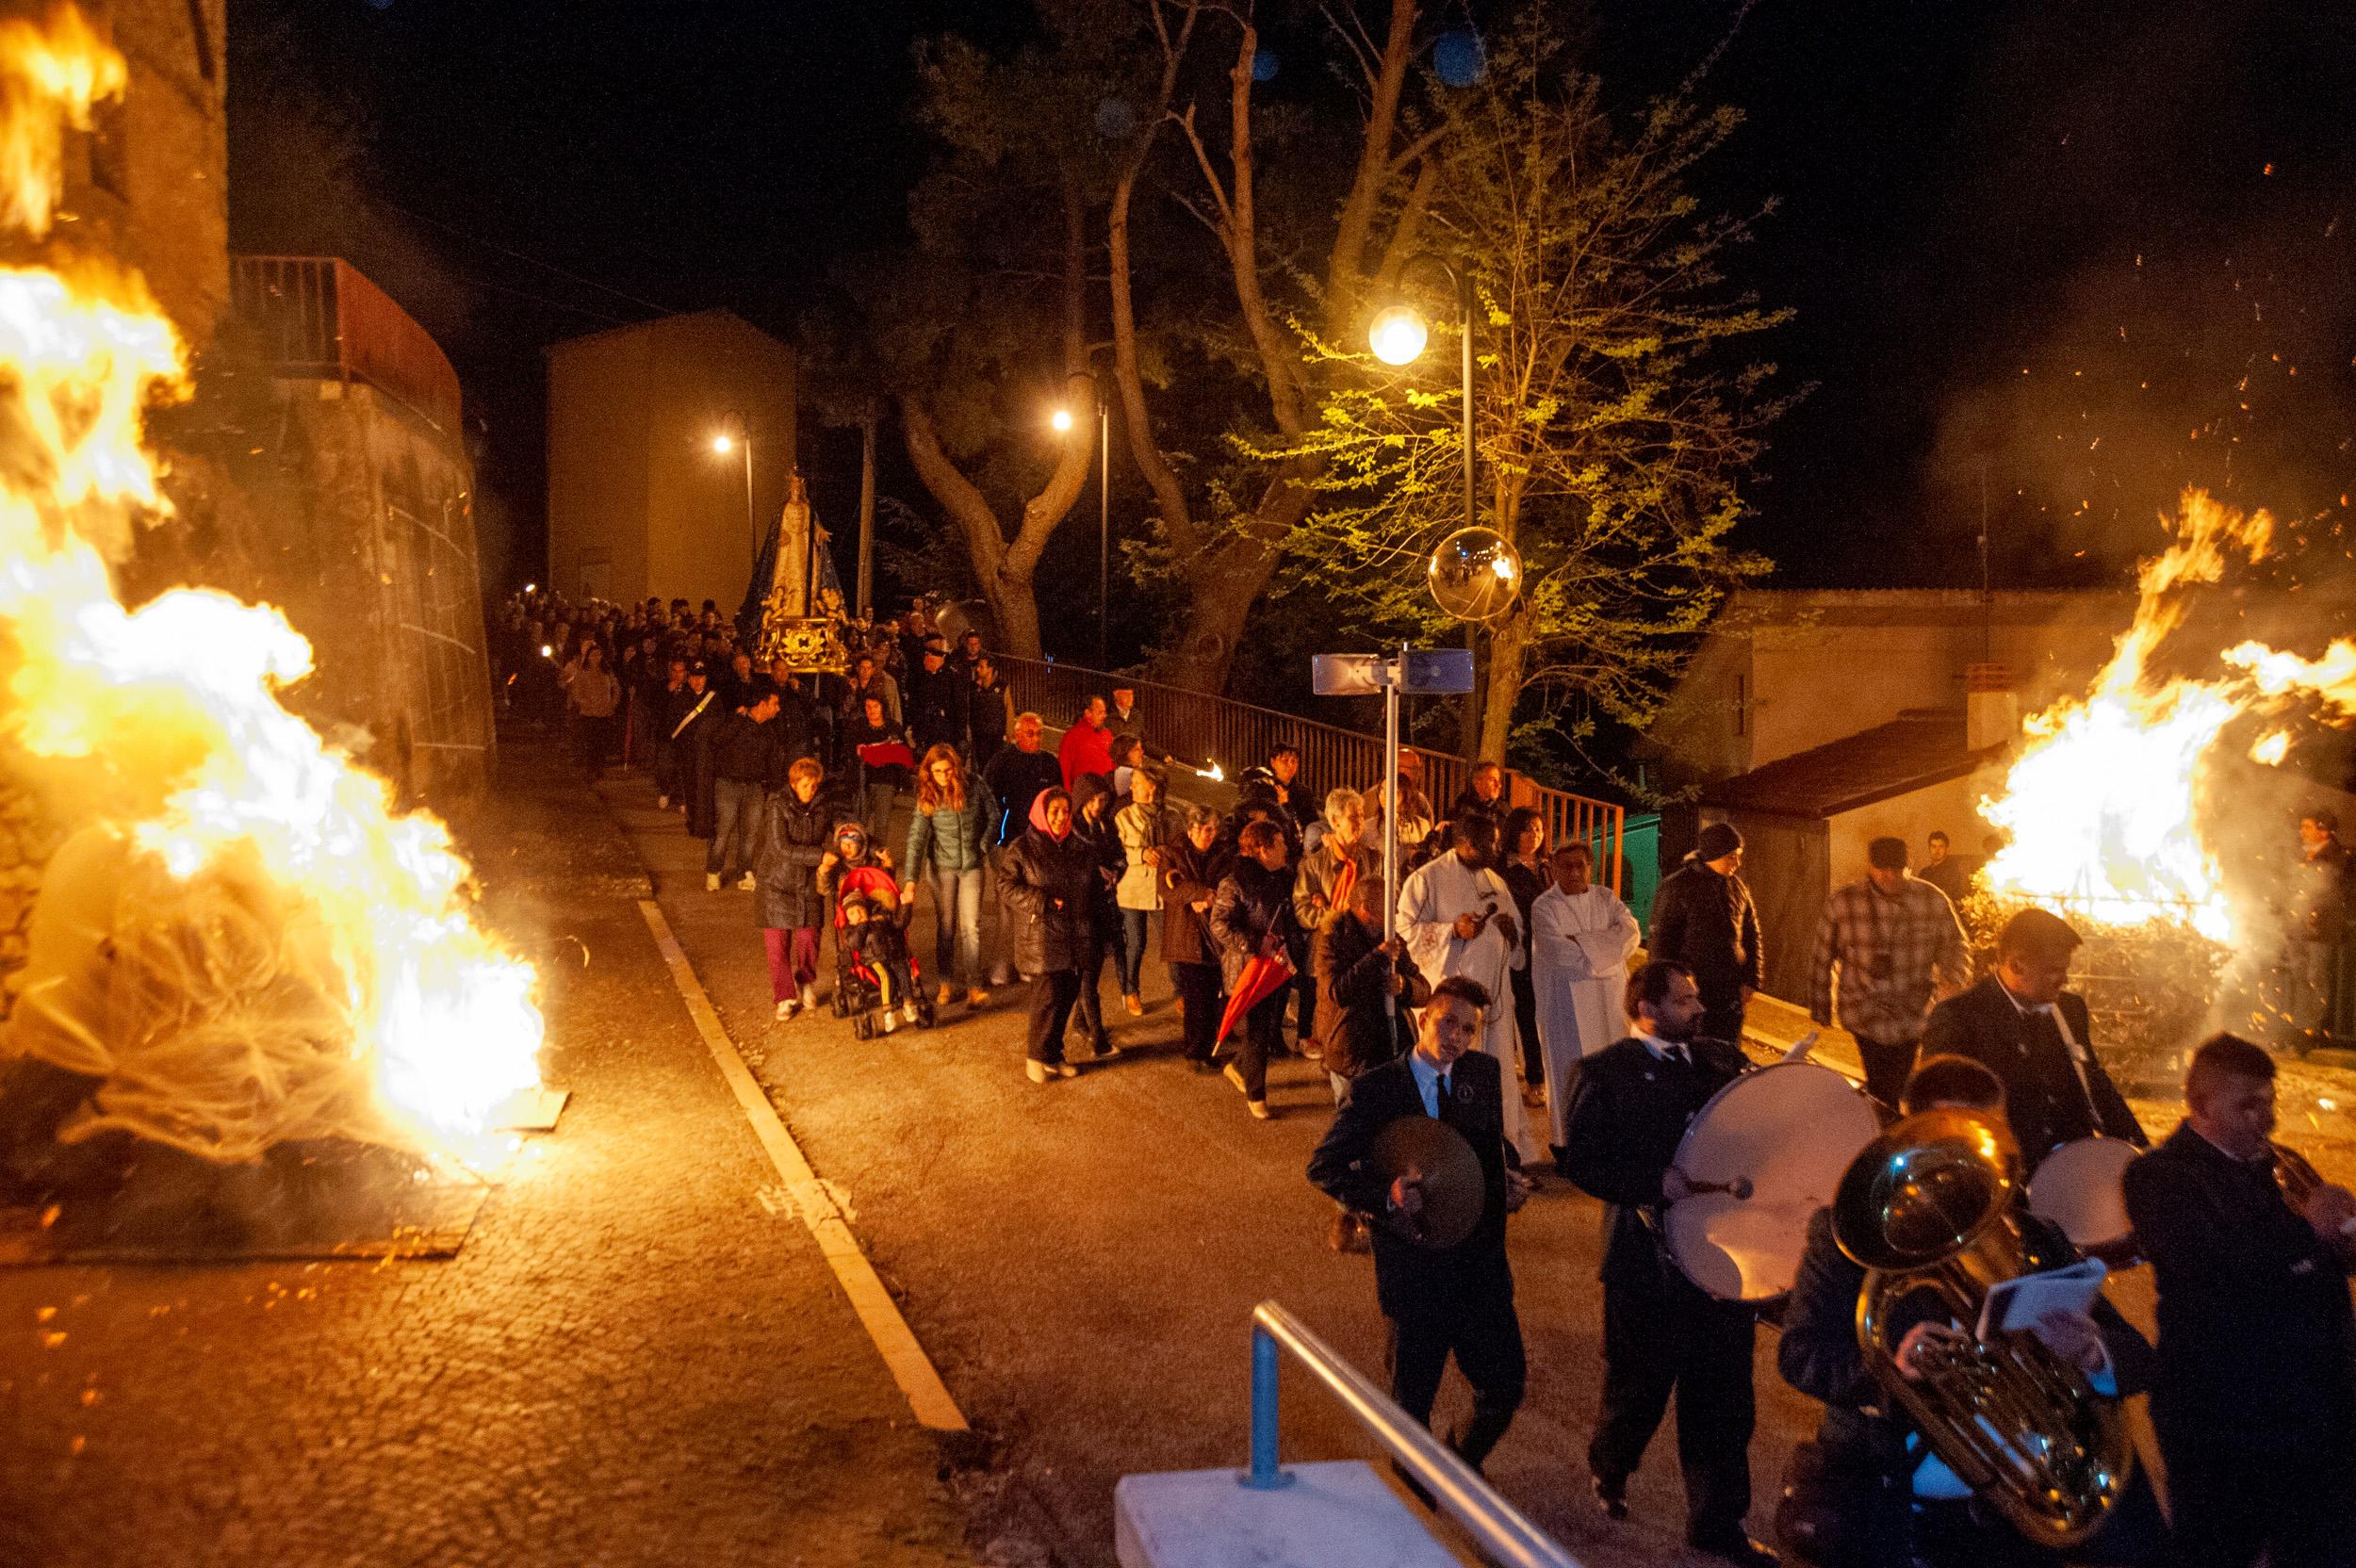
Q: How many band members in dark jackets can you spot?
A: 5